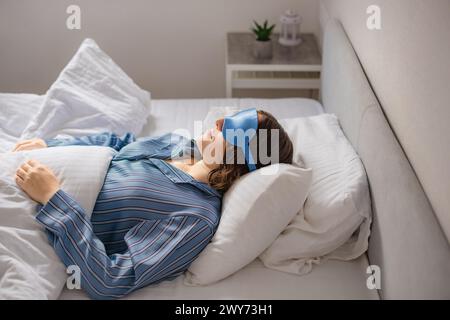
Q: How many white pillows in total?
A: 2